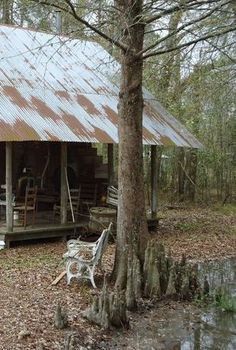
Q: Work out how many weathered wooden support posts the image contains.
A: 4